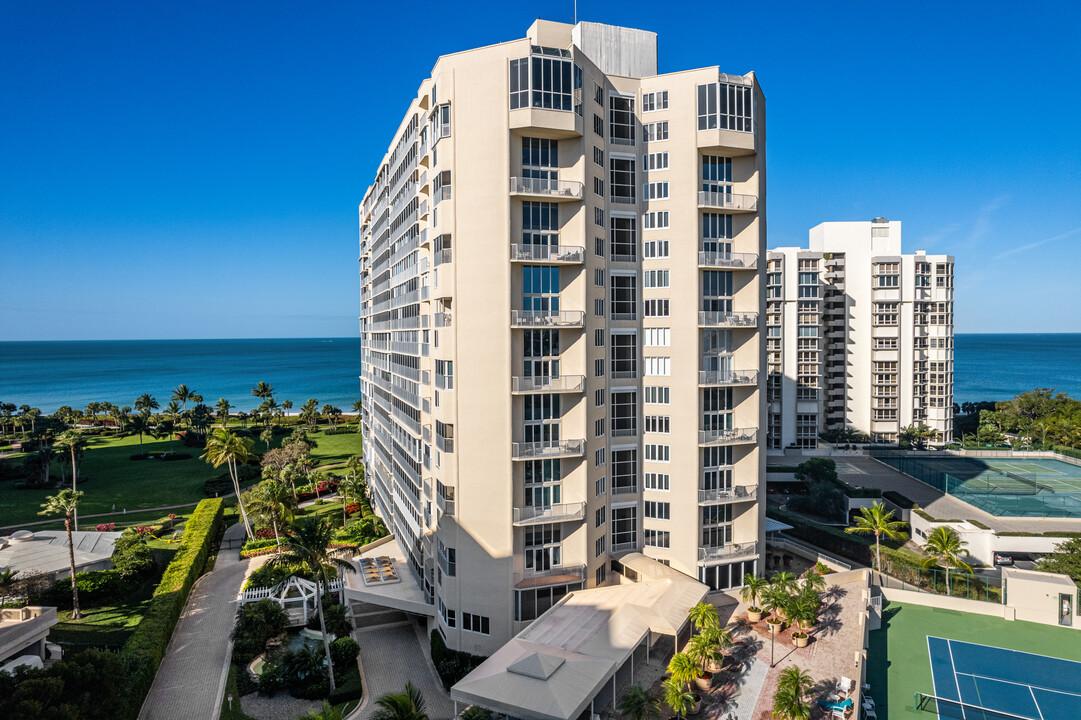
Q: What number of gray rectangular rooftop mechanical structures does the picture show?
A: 1